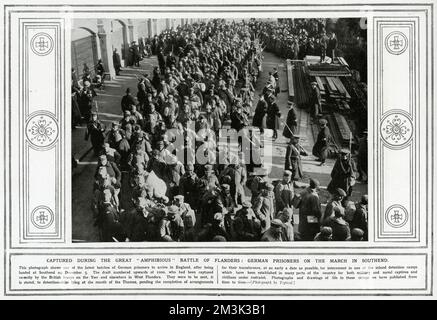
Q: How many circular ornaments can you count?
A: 6